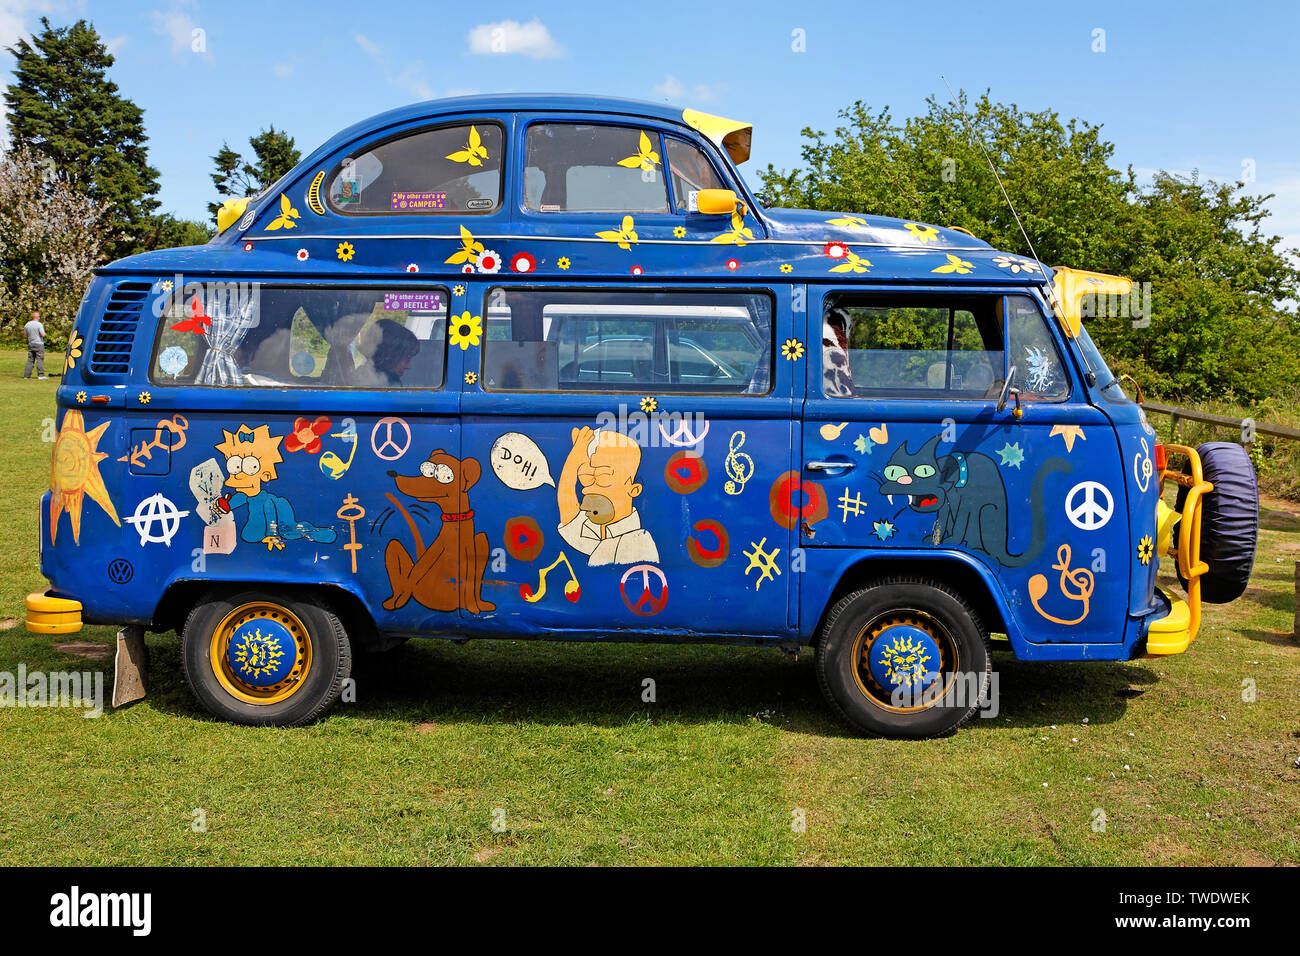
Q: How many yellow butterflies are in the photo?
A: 9